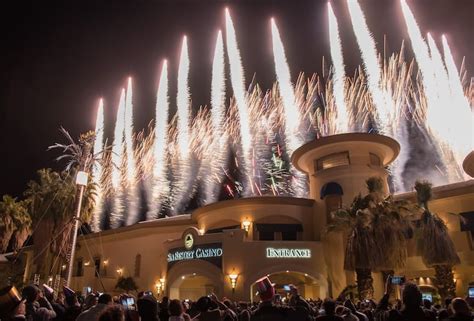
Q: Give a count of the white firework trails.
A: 13